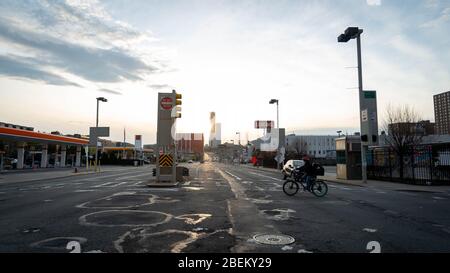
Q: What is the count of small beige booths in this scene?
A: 1